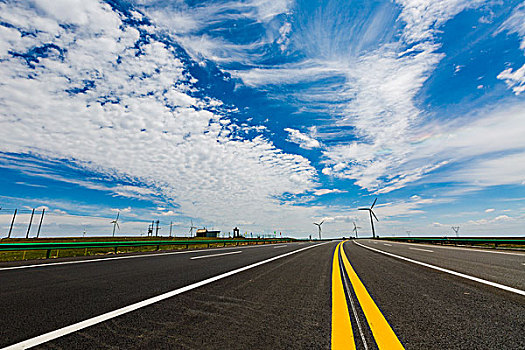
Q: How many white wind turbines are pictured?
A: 5